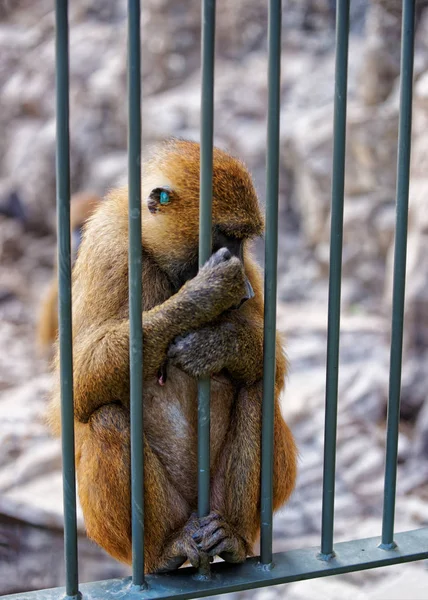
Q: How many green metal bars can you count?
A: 6